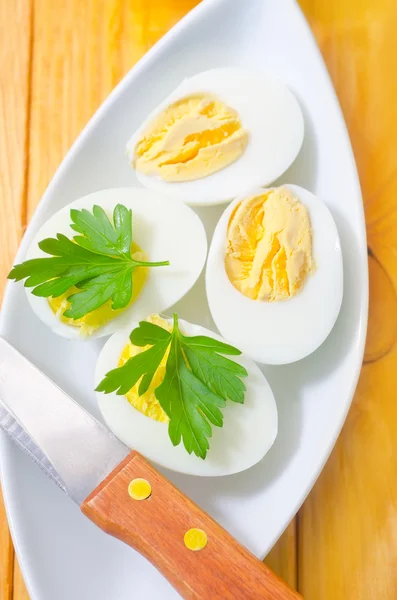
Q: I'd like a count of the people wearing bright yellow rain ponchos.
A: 0